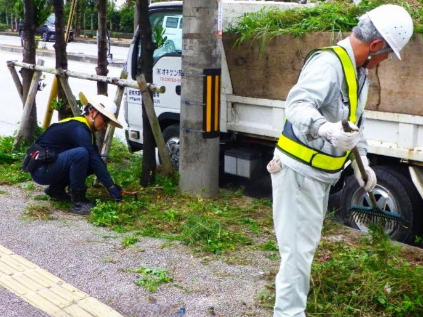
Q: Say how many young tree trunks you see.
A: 4